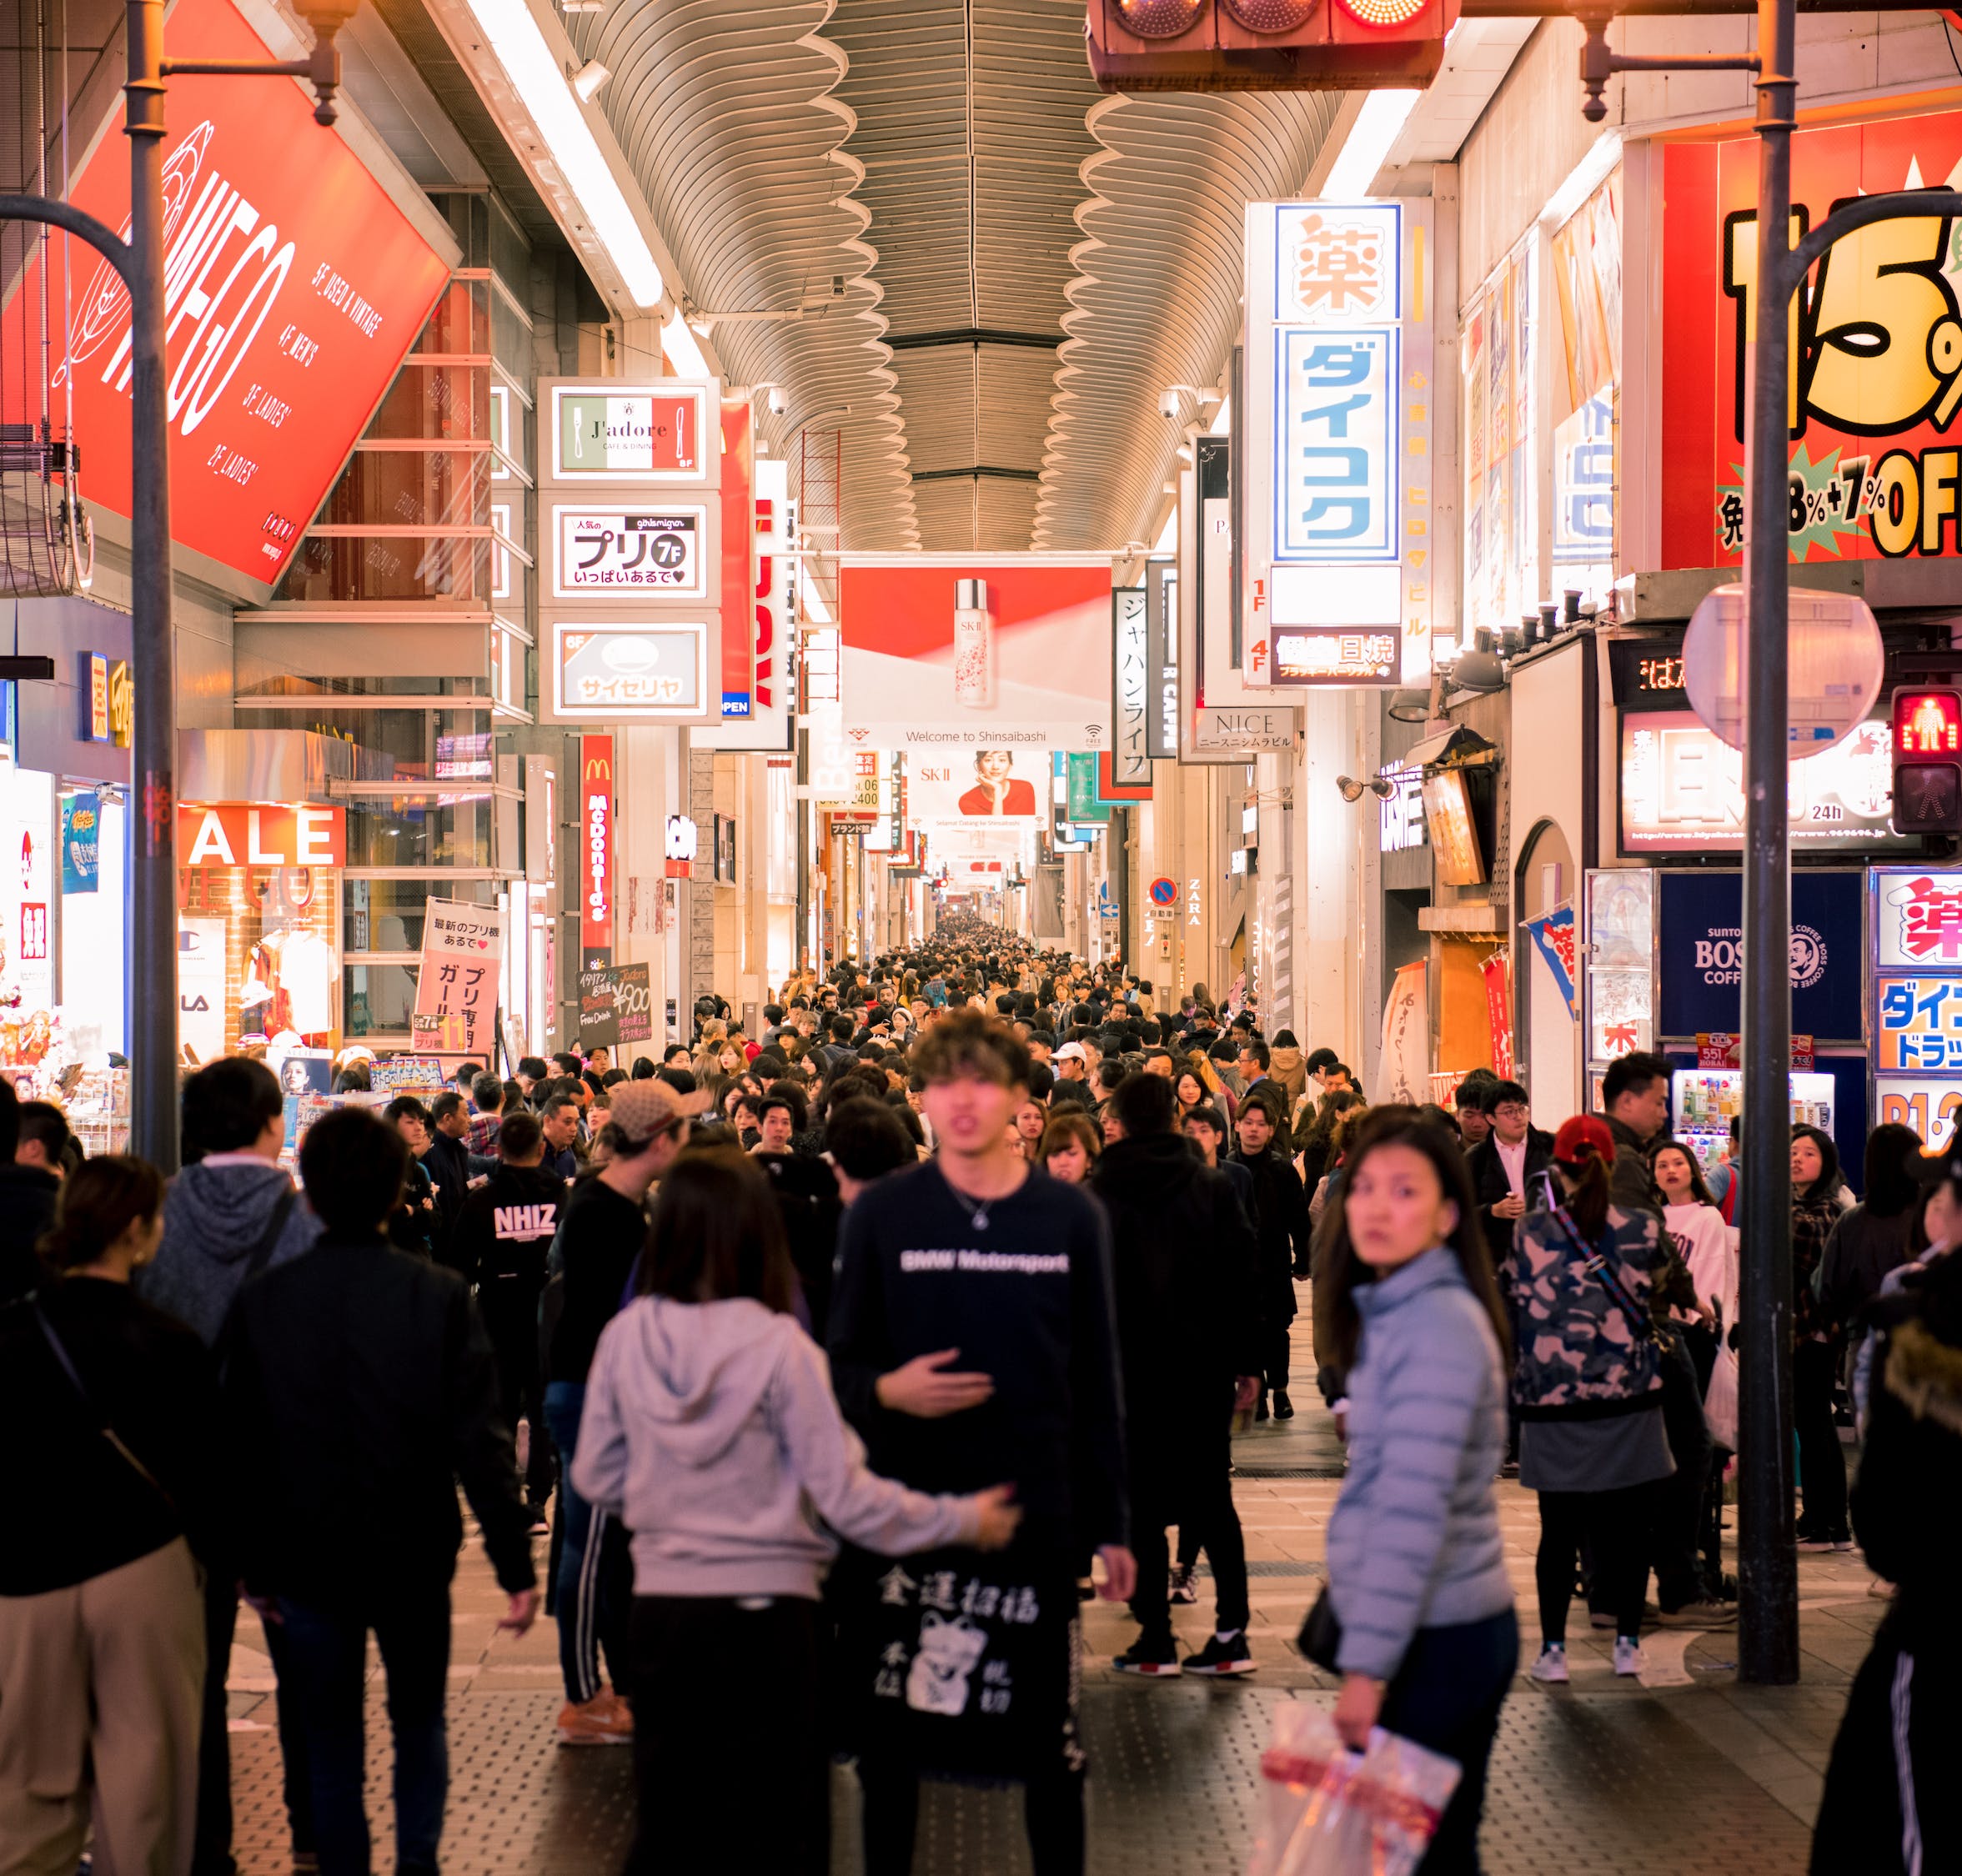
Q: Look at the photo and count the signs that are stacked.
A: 3